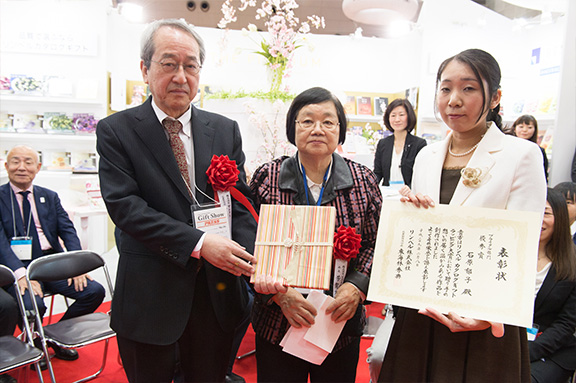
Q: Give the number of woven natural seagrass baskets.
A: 0